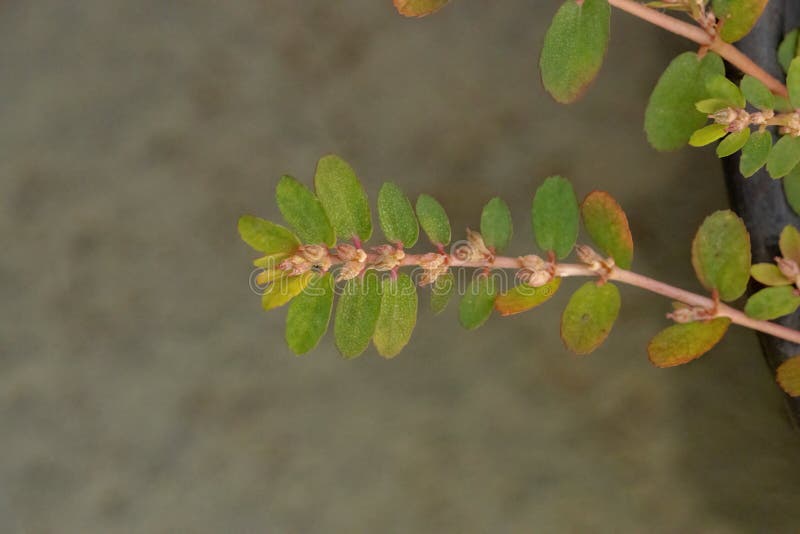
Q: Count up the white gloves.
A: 0